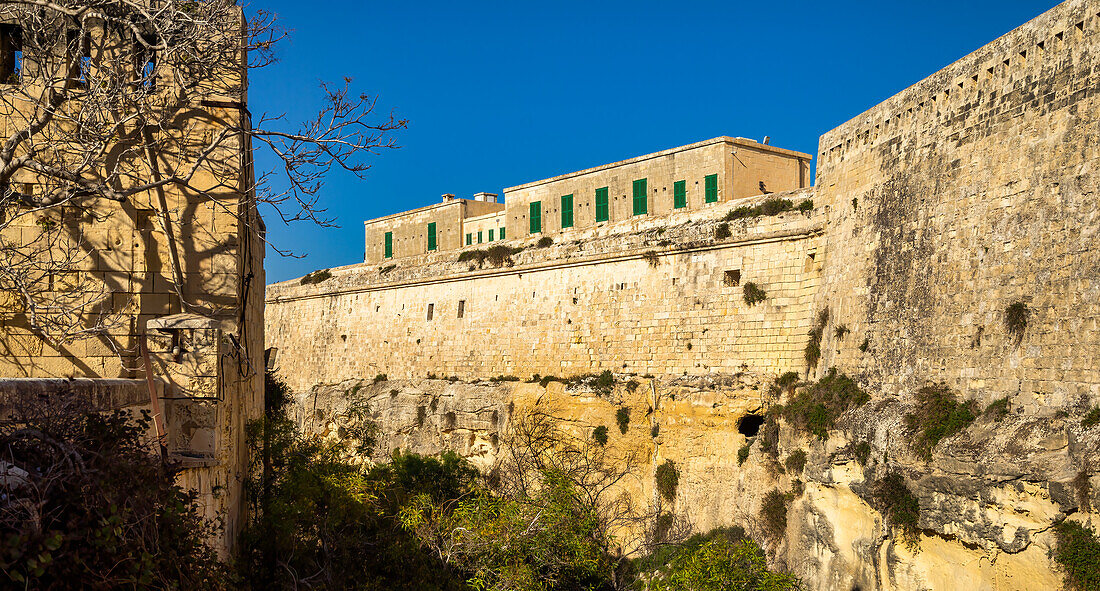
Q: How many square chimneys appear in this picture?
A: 2